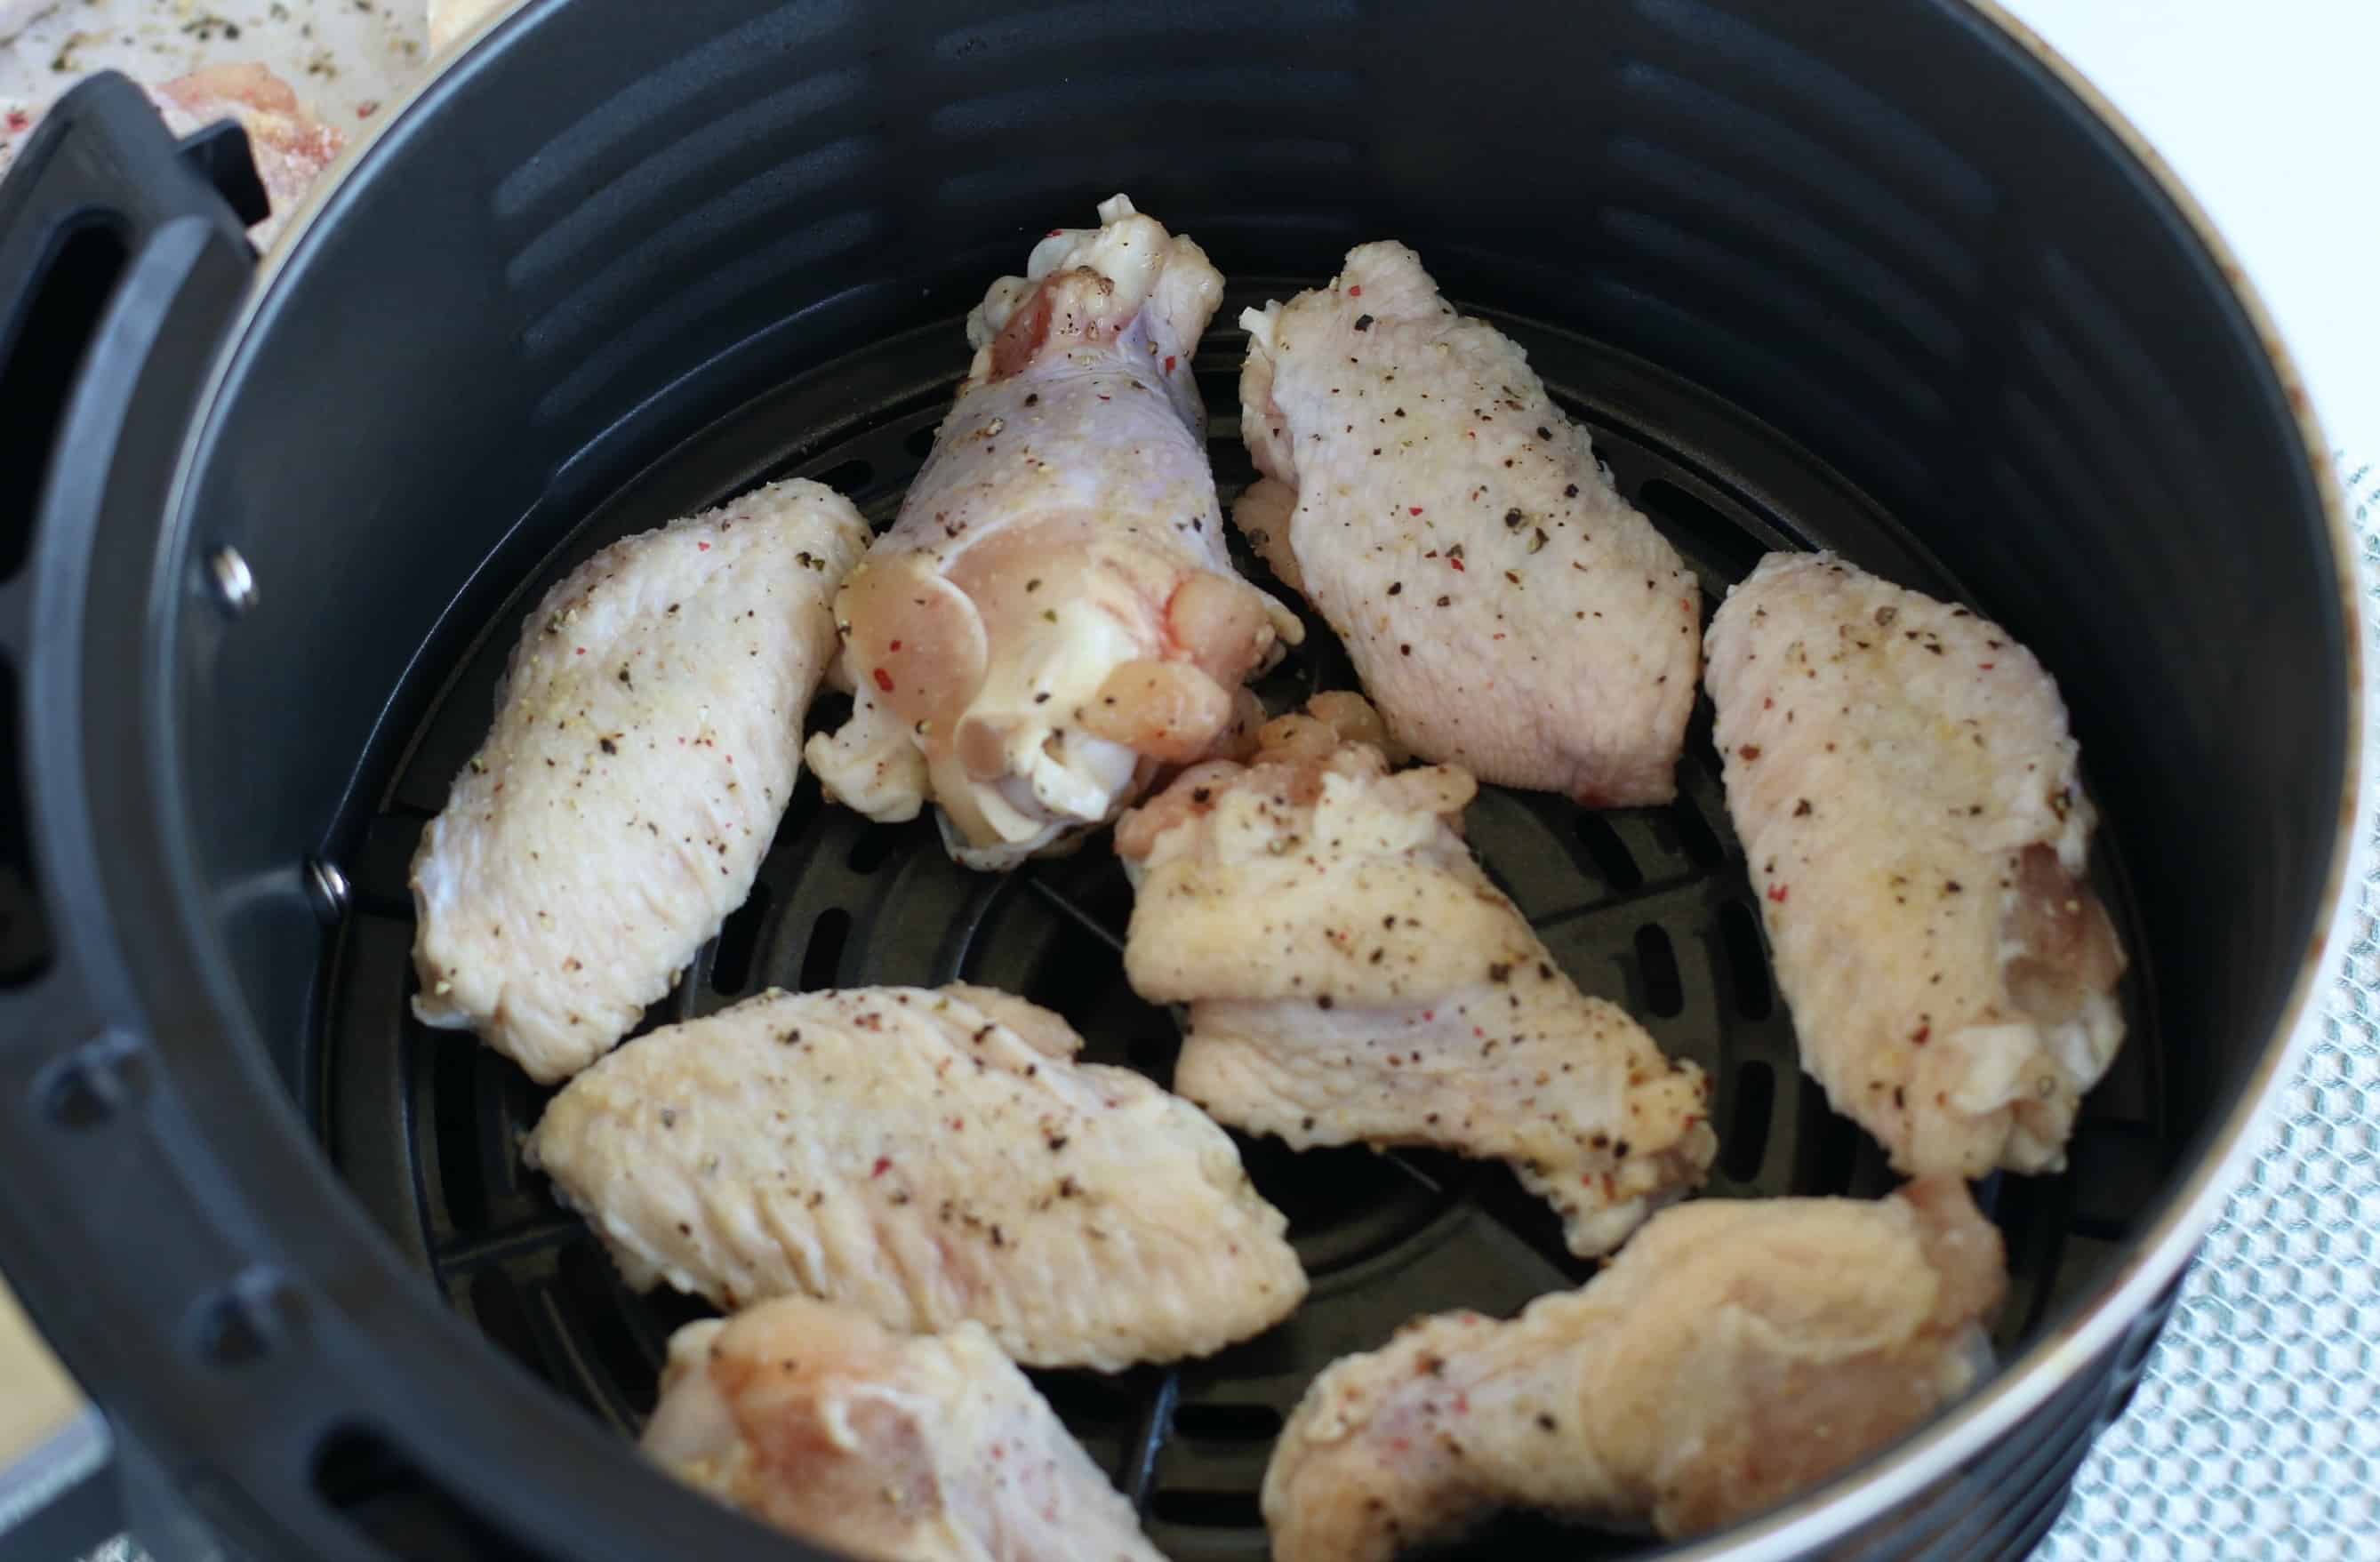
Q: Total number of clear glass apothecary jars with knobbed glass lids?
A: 0